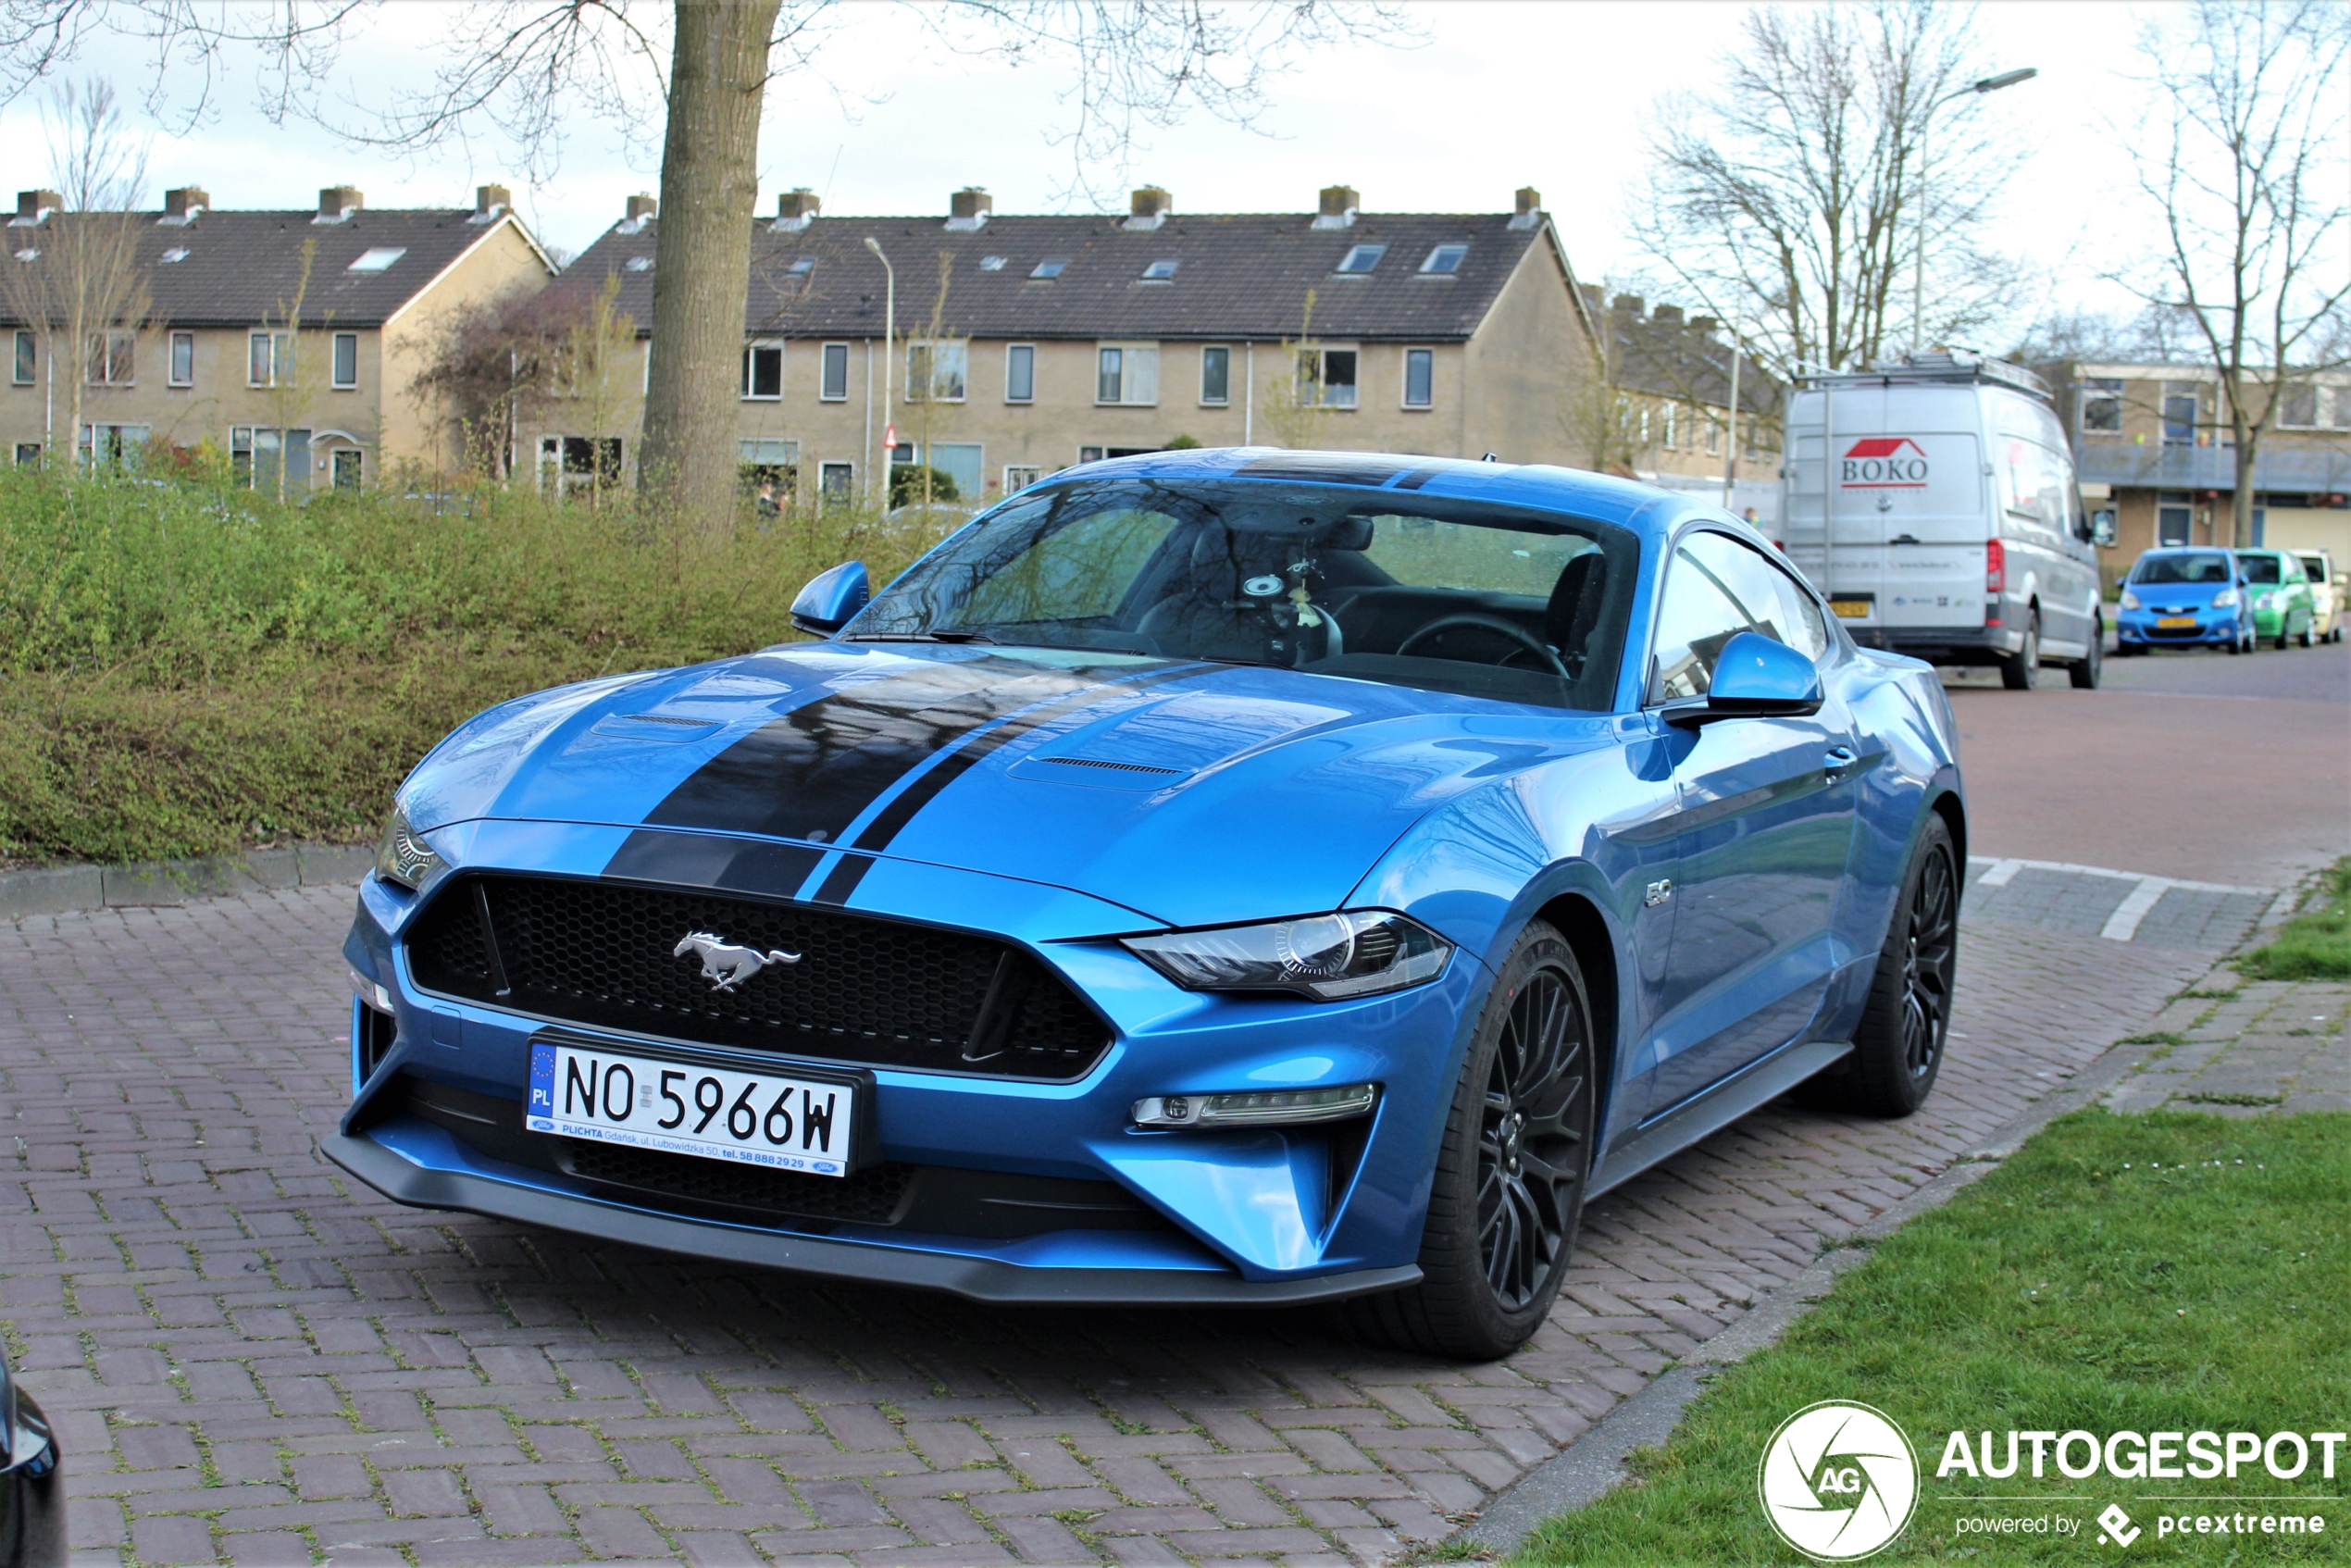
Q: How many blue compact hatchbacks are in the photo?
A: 1